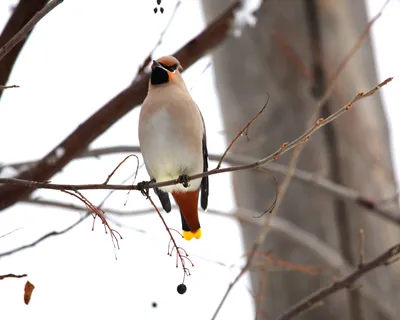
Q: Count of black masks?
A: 1